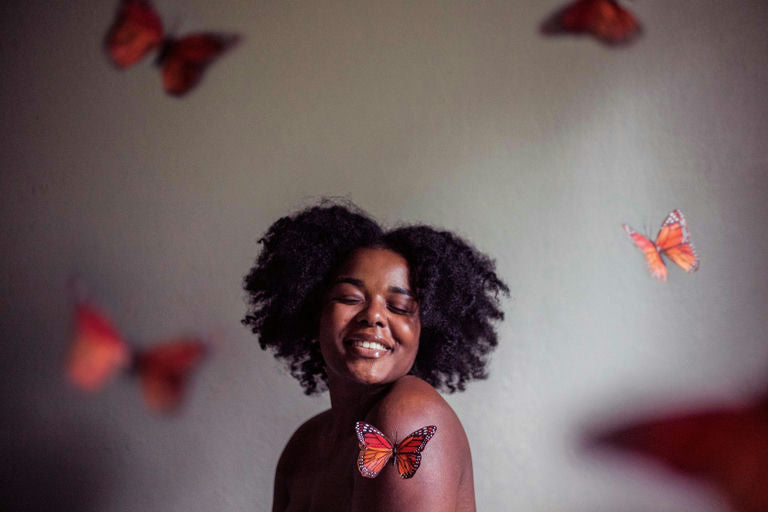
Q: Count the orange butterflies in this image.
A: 6